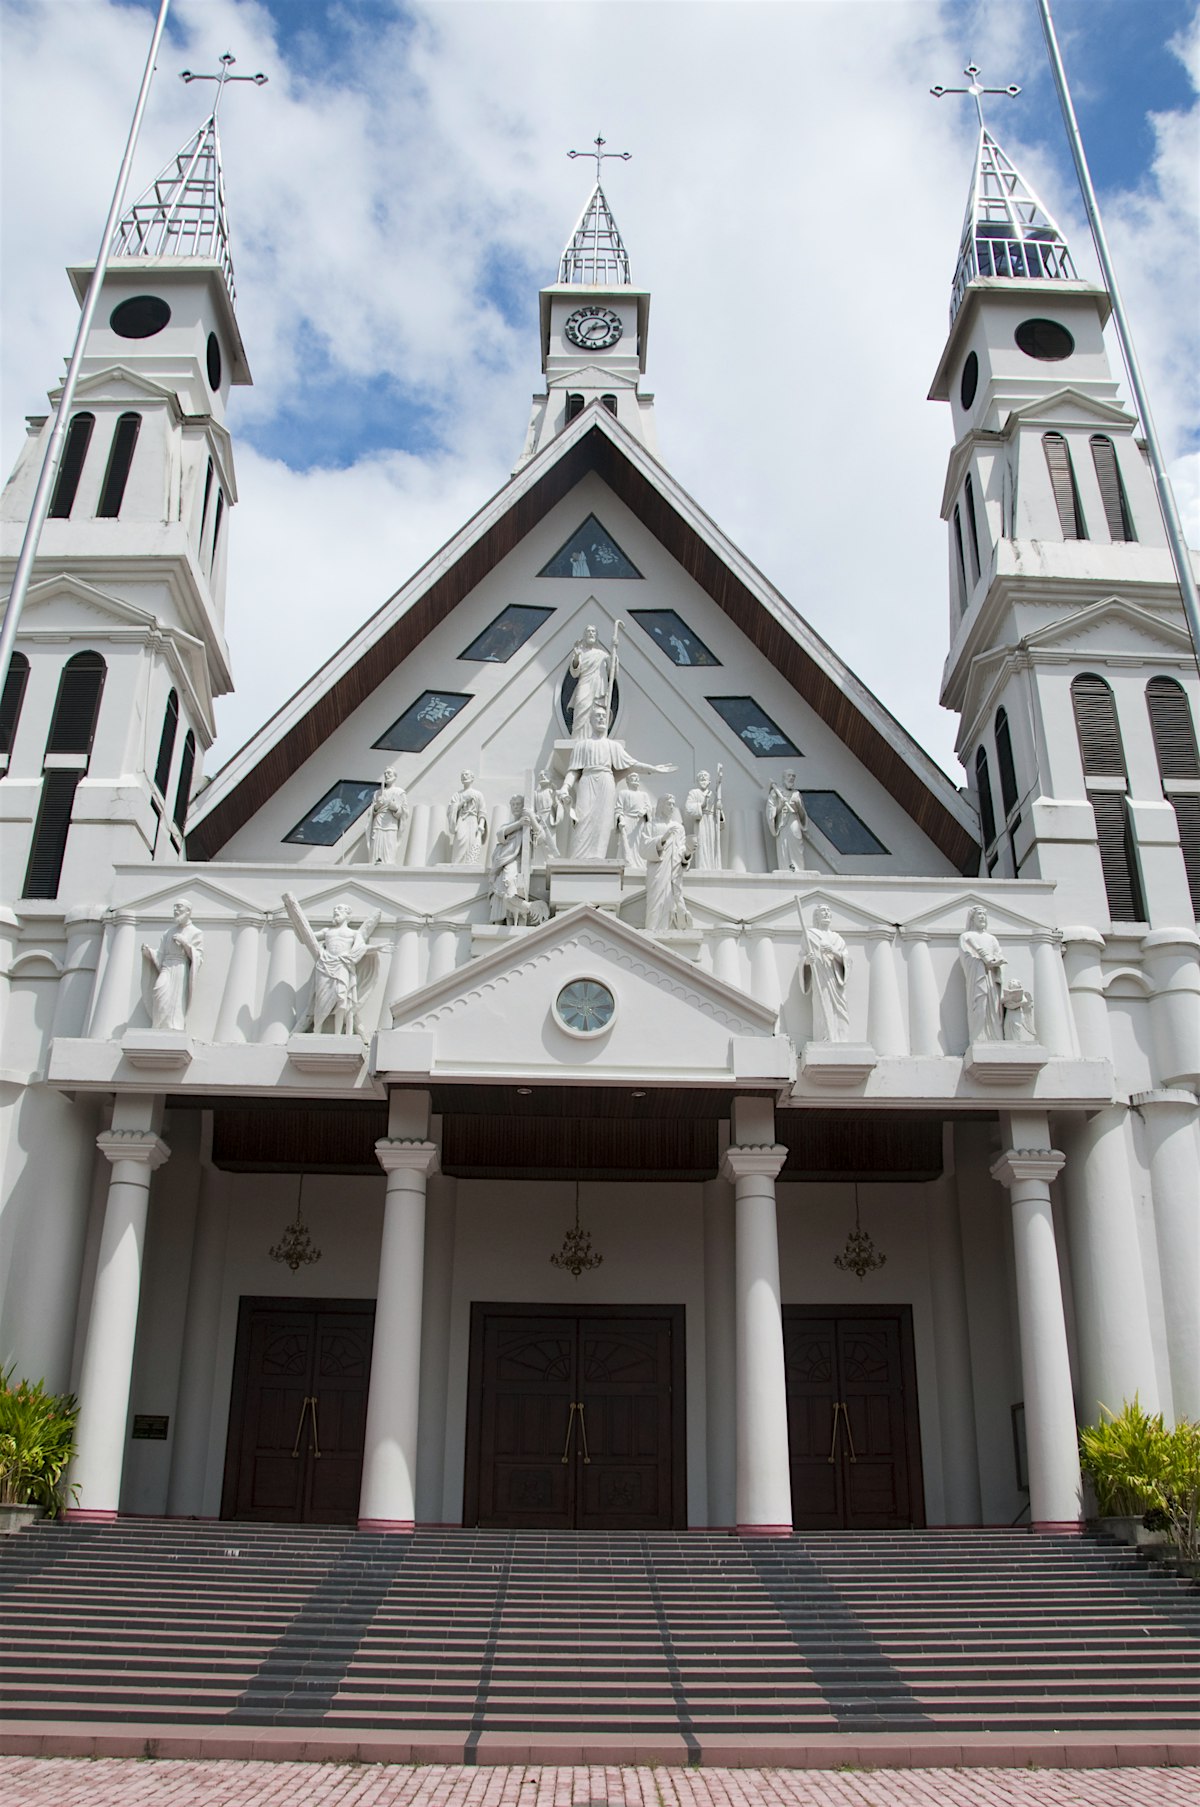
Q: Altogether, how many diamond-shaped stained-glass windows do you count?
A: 6